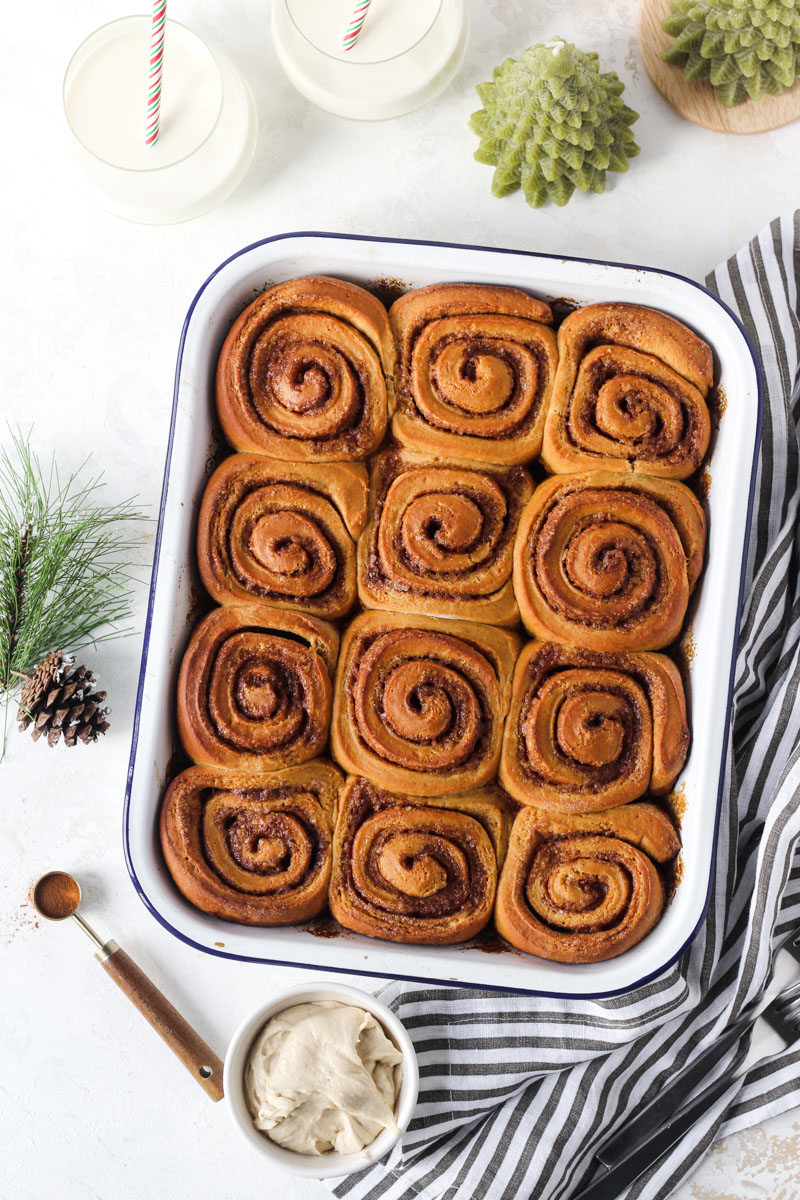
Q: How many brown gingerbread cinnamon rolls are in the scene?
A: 12